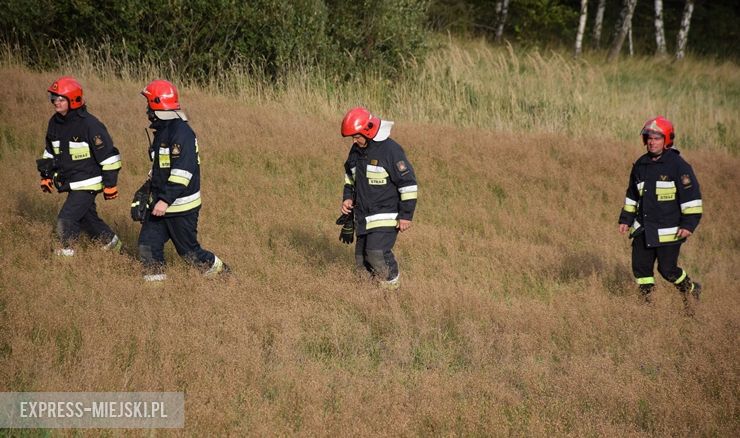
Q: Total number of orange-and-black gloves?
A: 2